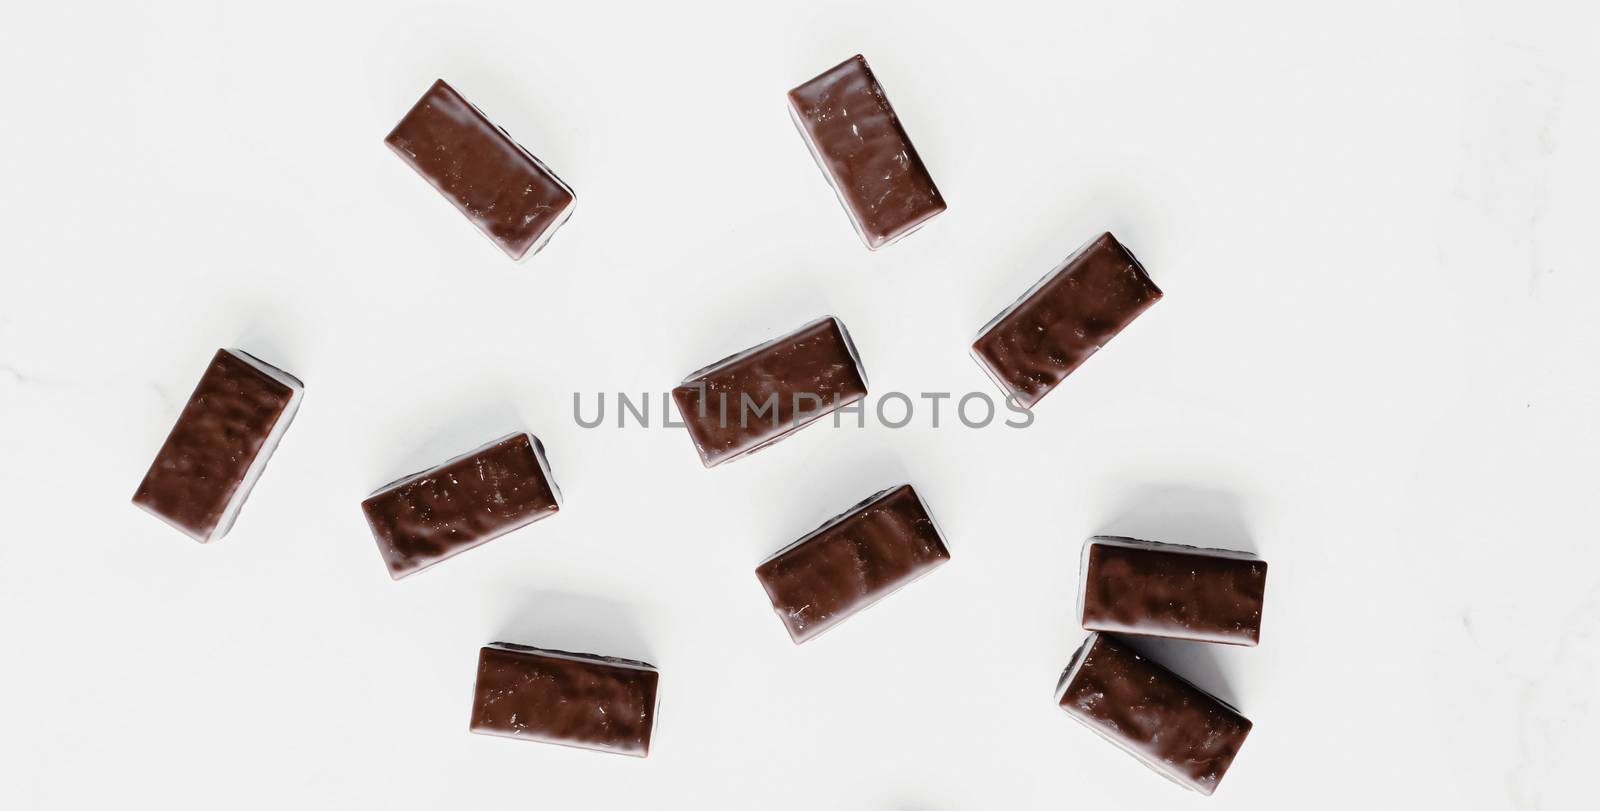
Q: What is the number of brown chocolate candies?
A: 10